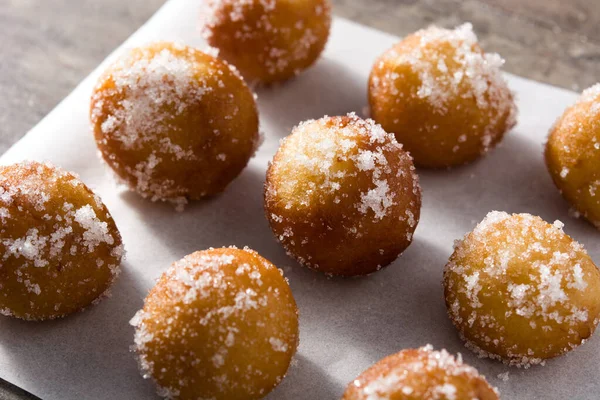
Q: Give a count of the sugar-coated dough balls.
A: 9